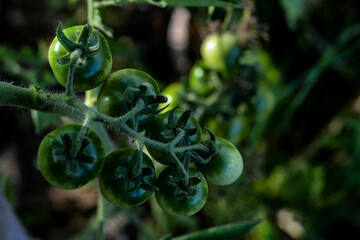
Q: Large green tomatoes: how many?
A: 7